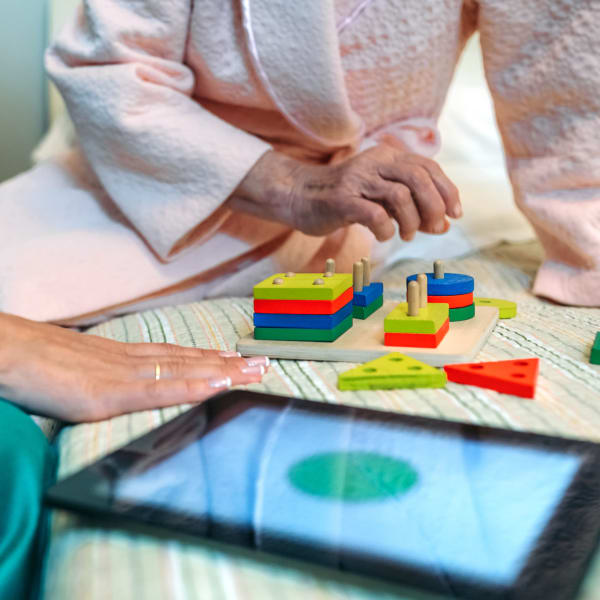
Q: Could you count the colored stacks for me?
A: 4